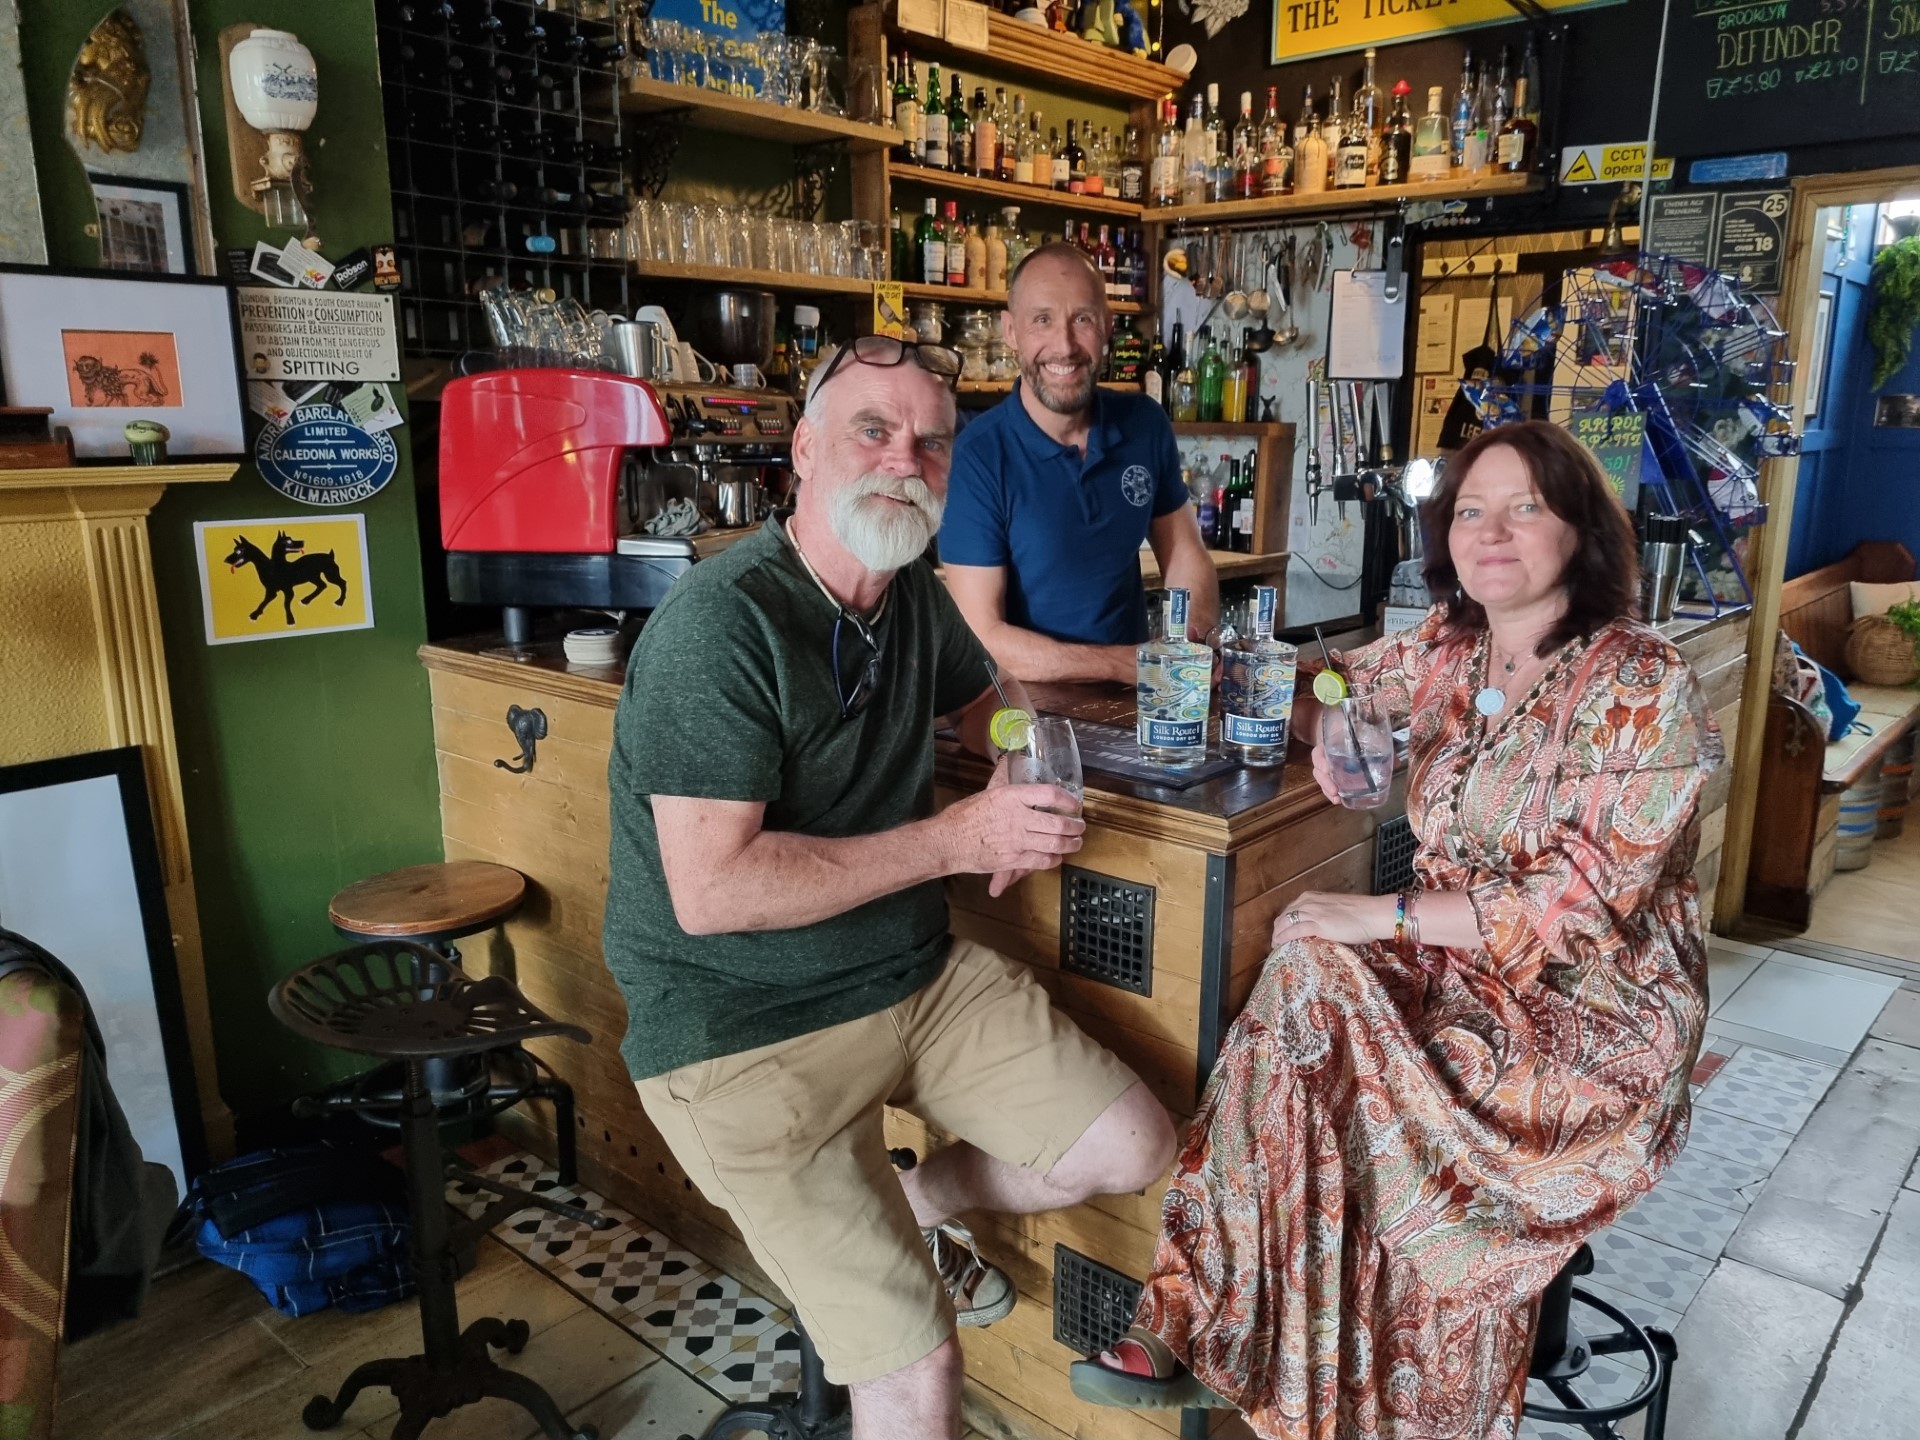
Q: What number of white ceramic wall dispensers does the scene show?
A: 1